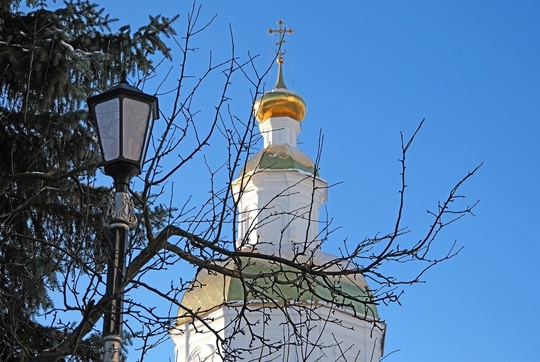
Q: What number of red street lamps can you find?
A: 0